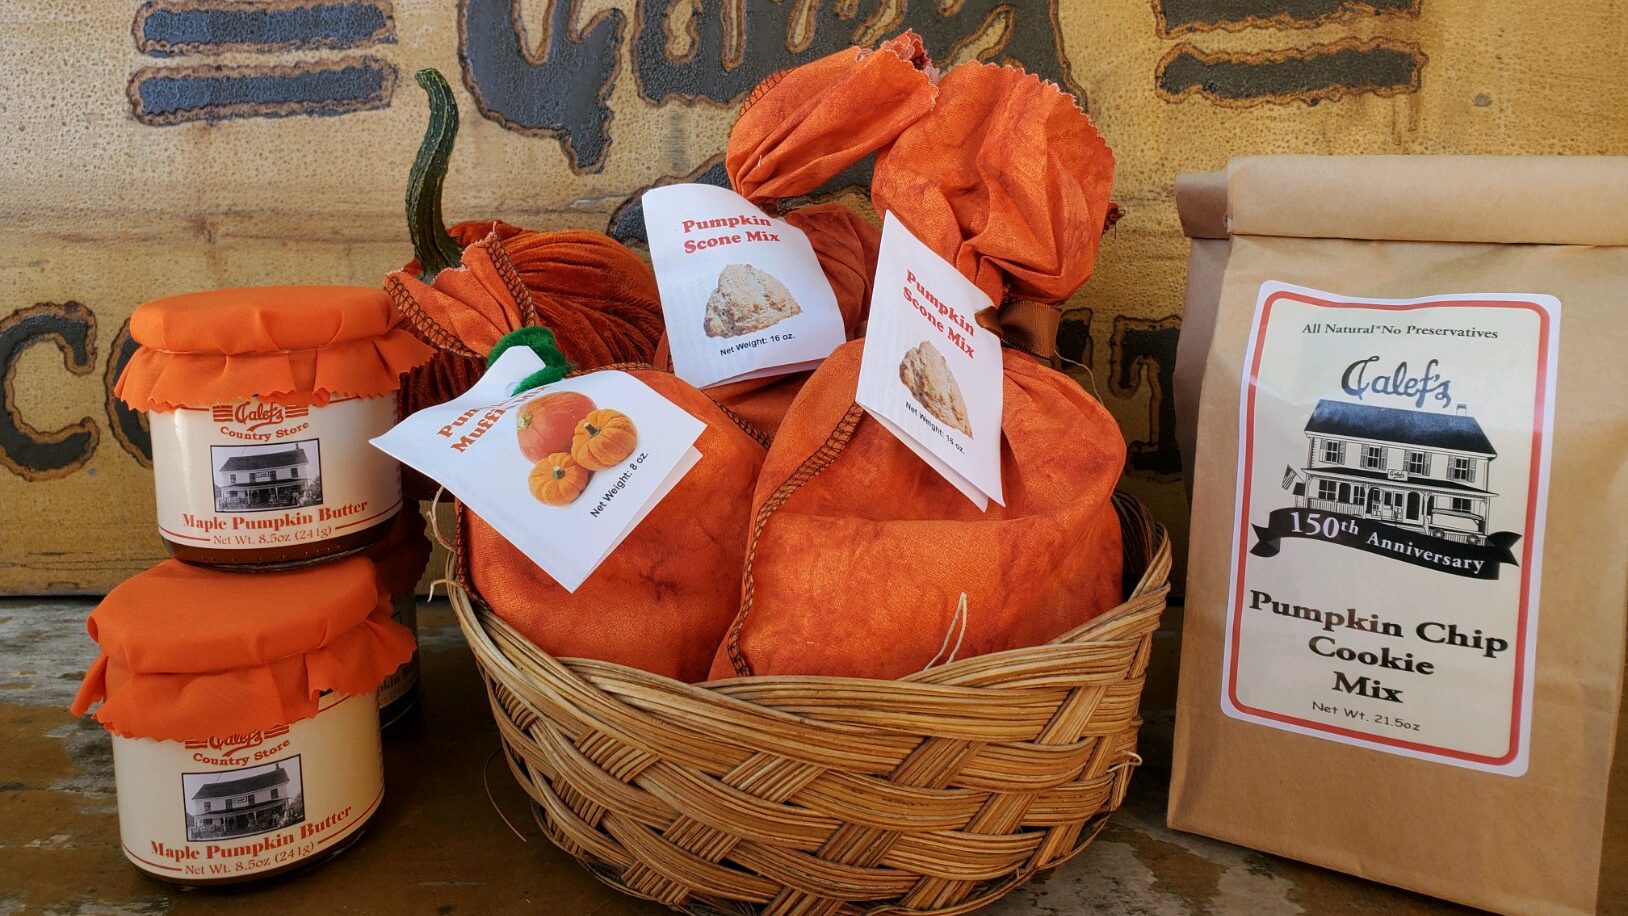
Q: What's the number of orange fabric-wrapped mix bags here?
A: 3